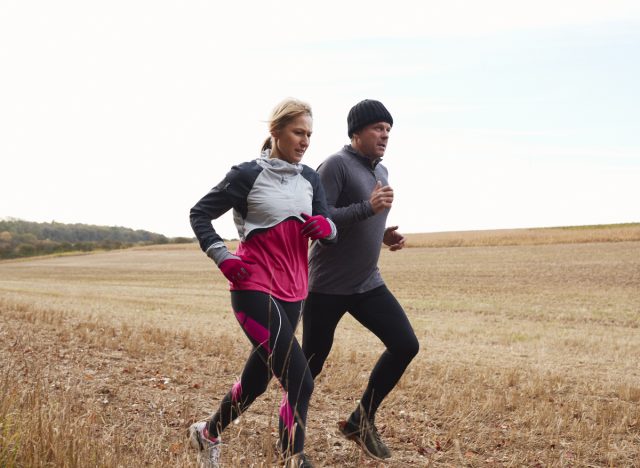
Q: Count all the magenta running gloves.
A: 2